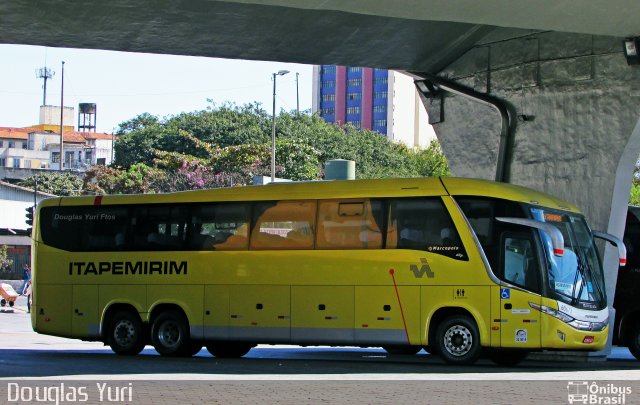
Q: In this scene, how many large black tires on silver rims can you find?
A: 3